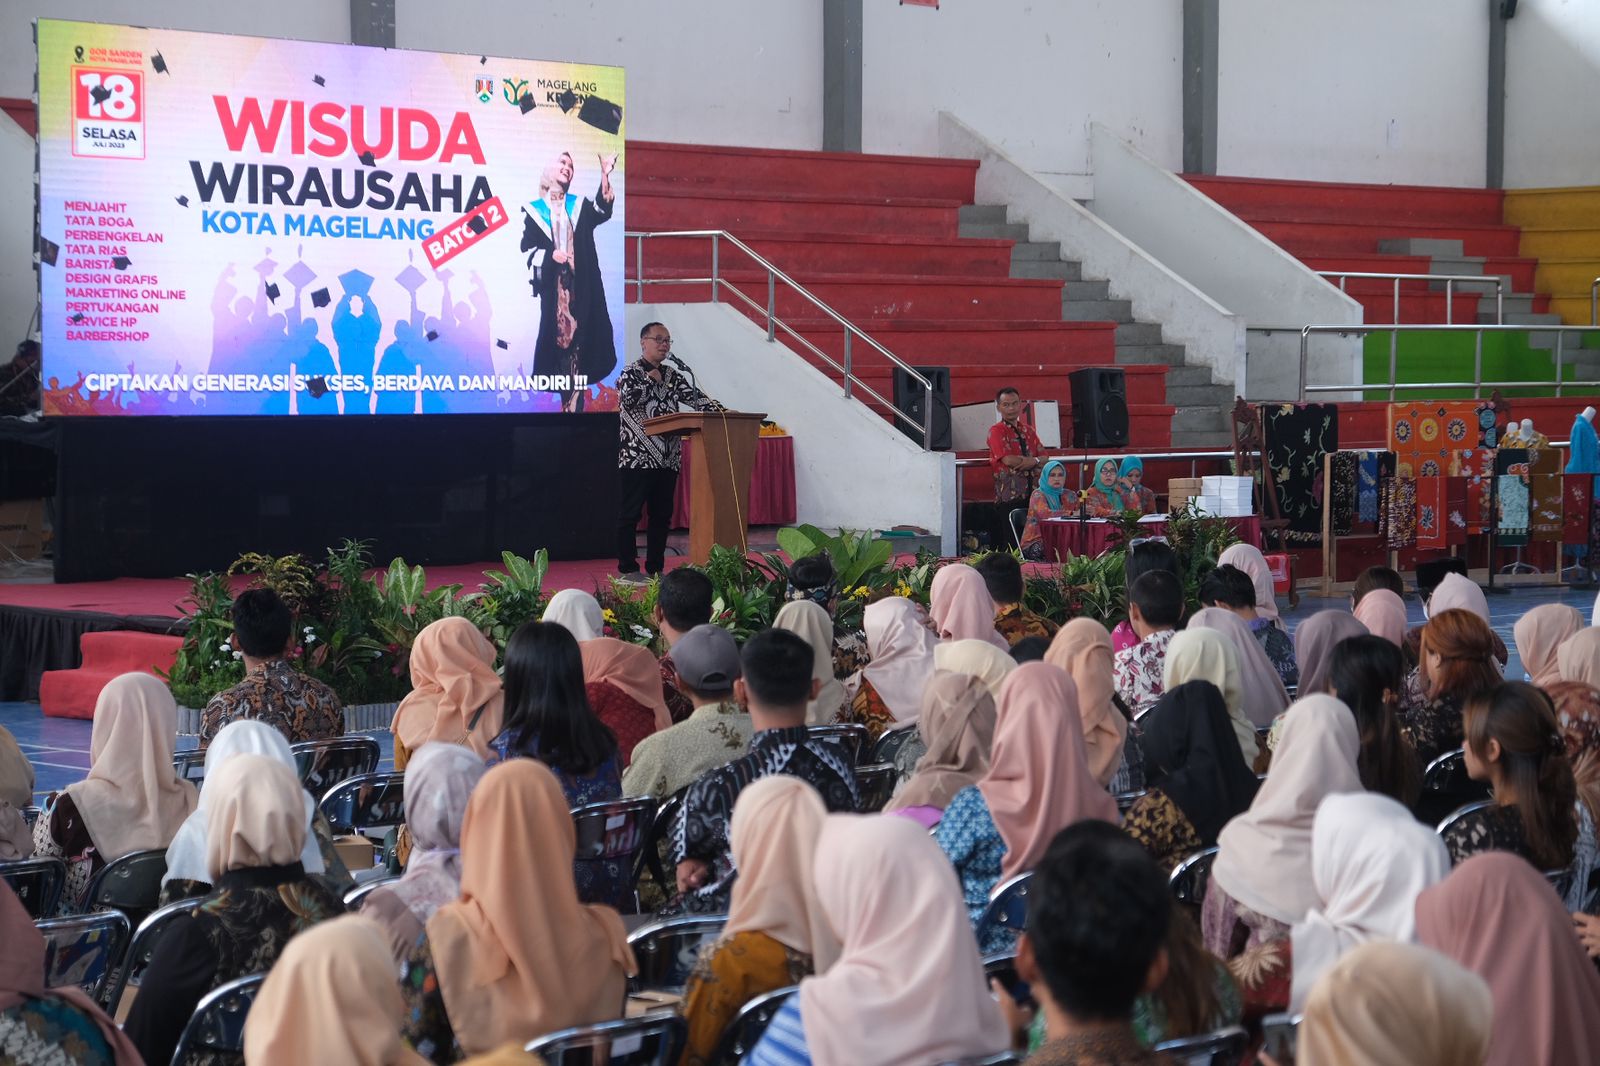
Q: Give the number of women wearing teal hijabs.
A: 3